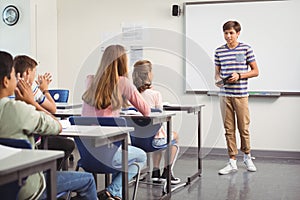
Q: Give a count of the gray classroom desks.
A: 4